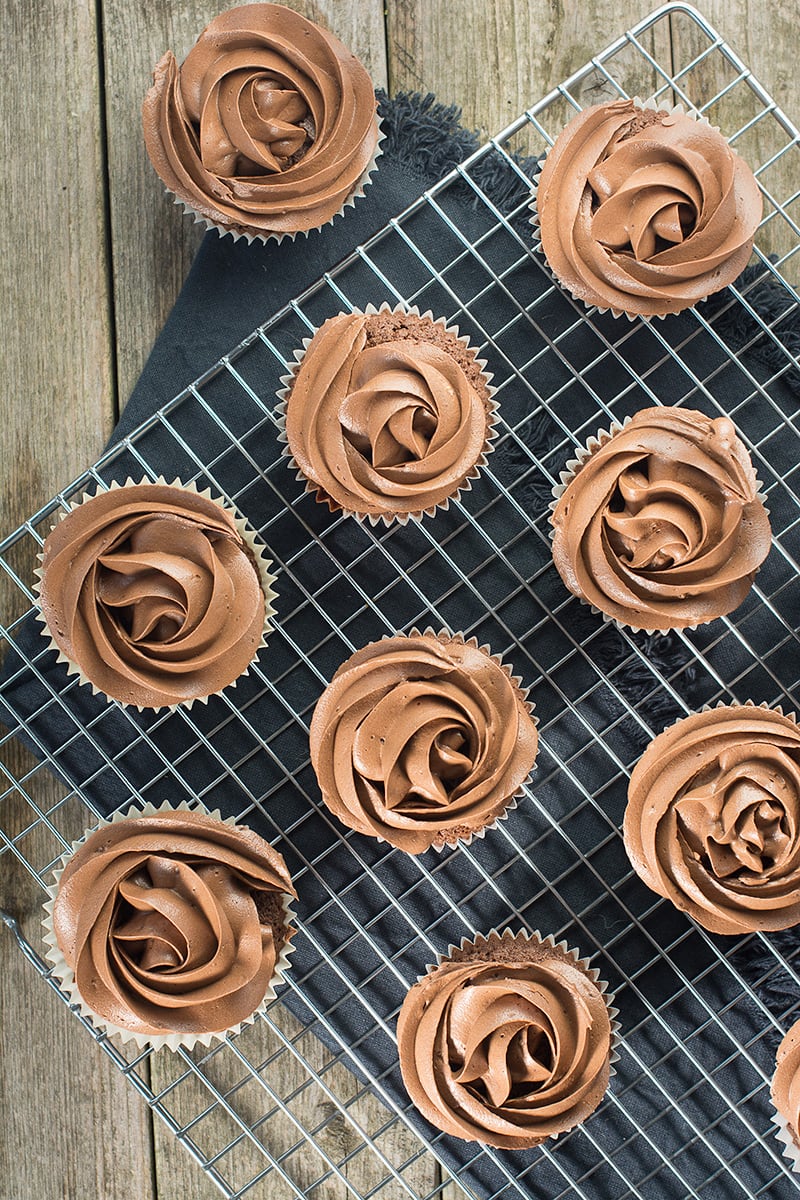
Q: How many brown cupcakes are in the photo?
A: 10